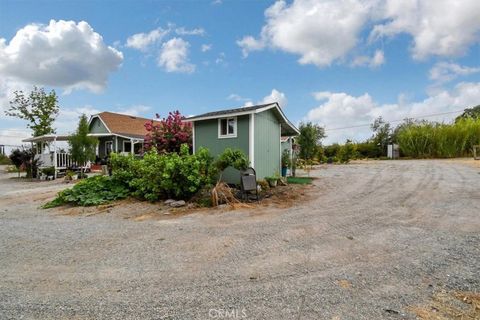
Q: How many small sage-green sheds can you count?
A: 1